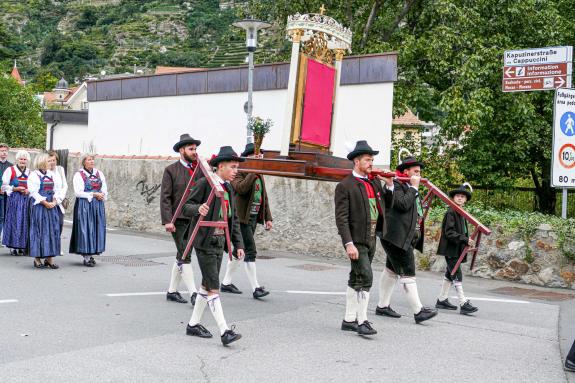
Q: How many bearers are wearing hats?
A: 6